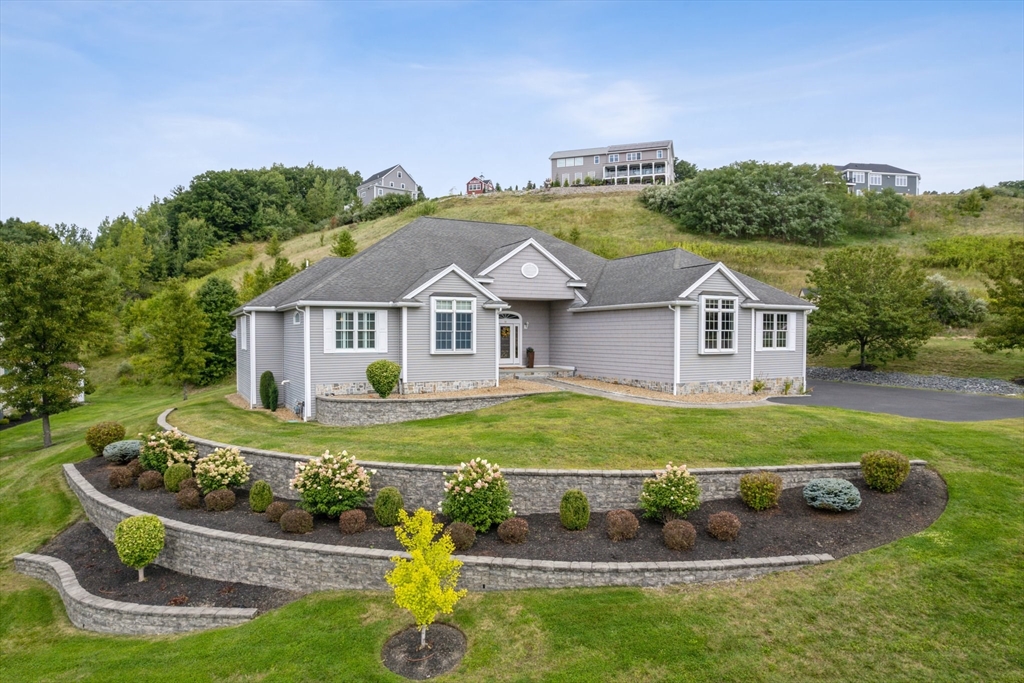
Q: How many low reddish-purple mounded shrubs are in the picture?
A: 14